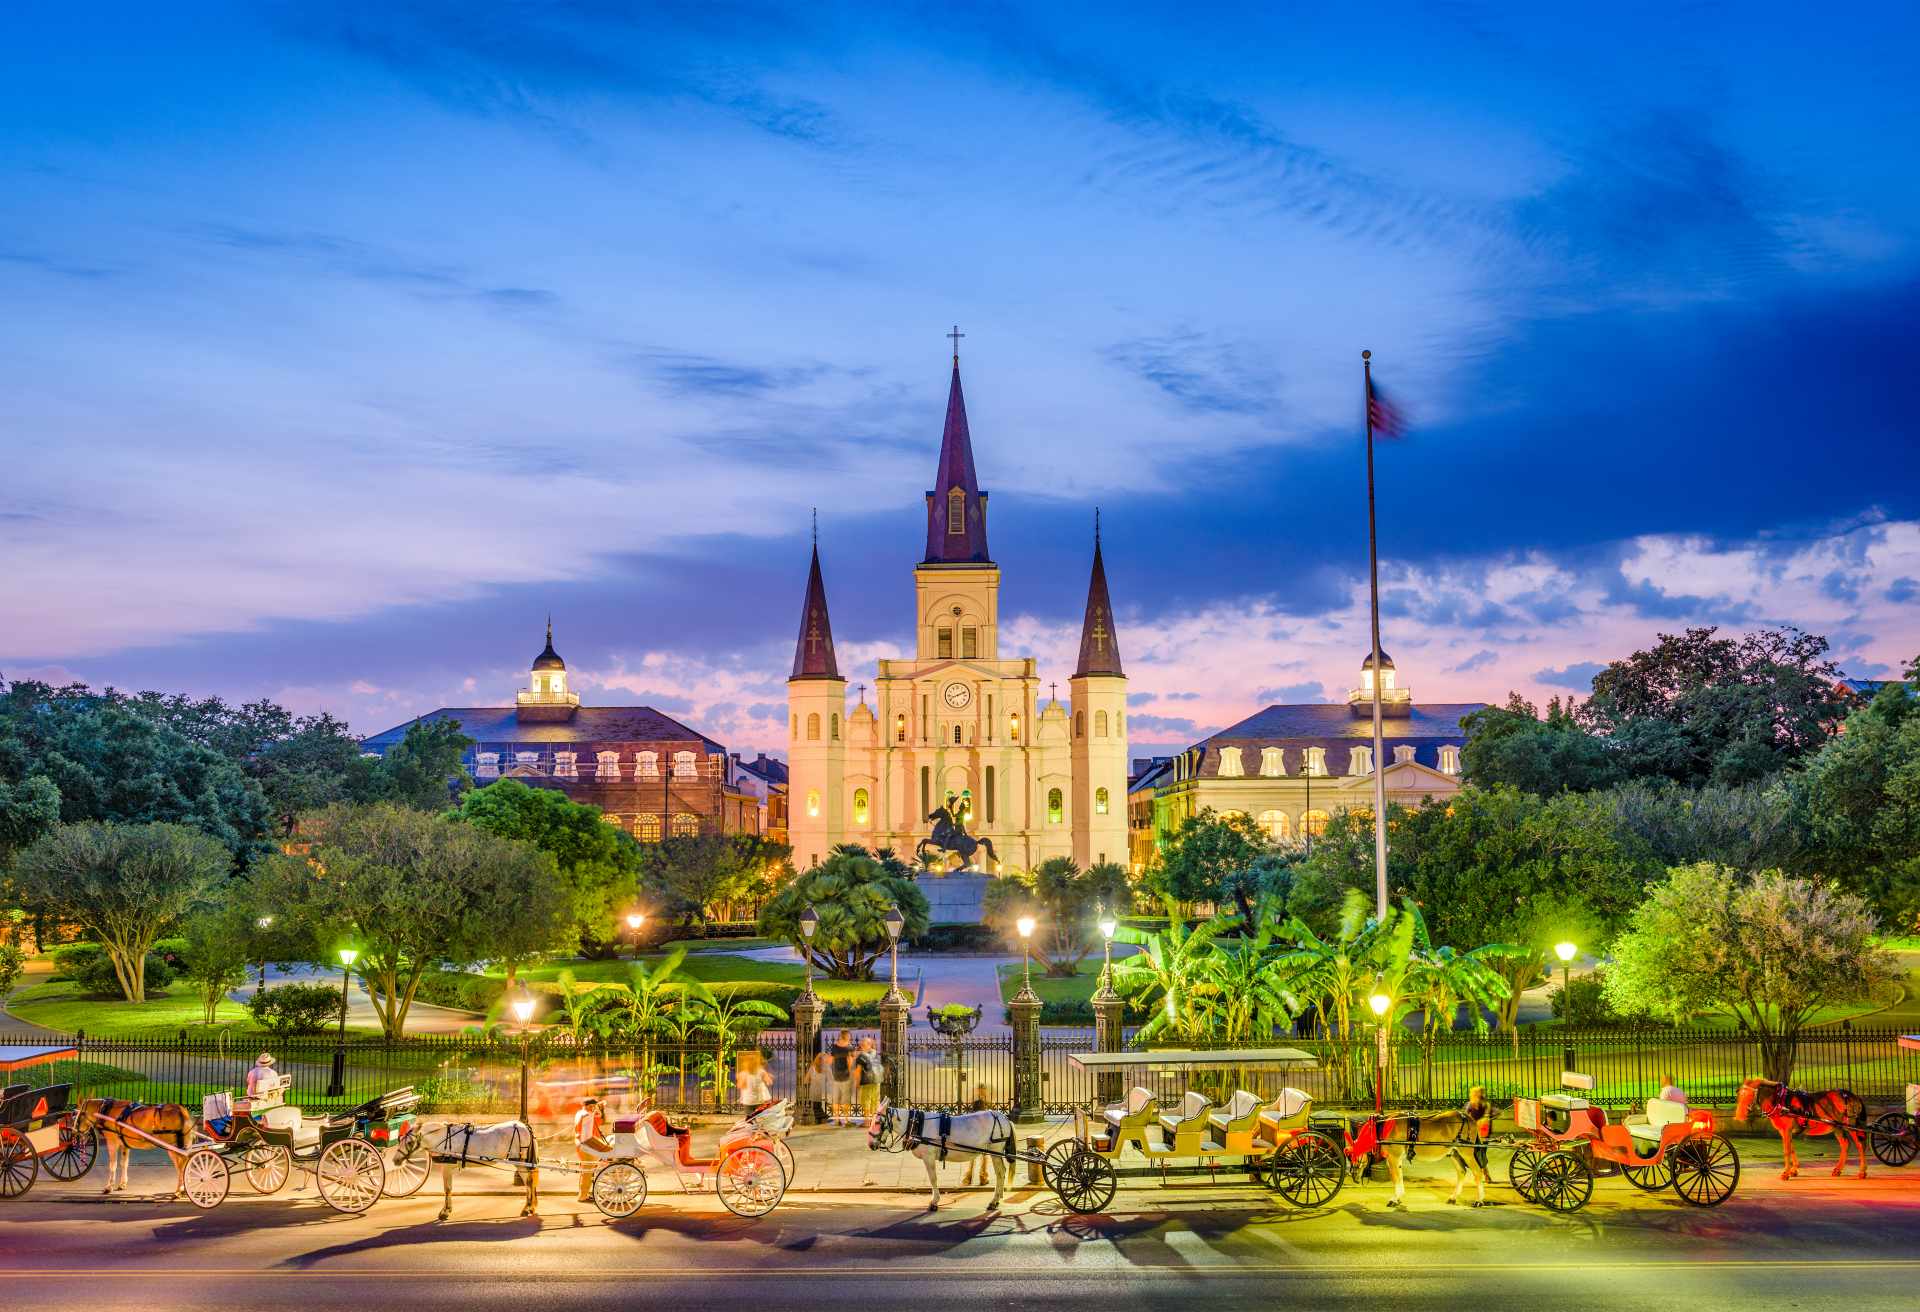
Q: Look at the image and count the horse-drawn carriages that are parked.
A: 6